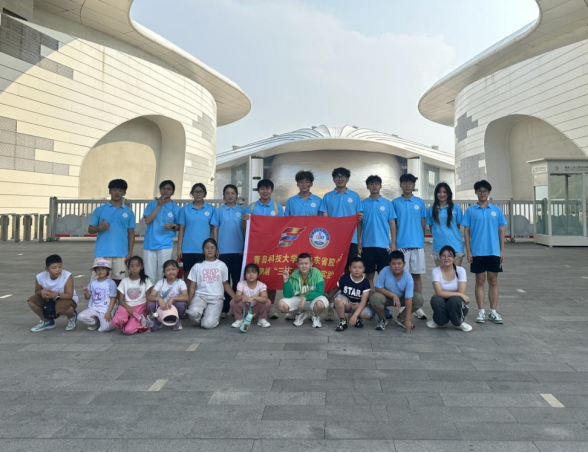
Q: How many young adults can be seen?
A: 11